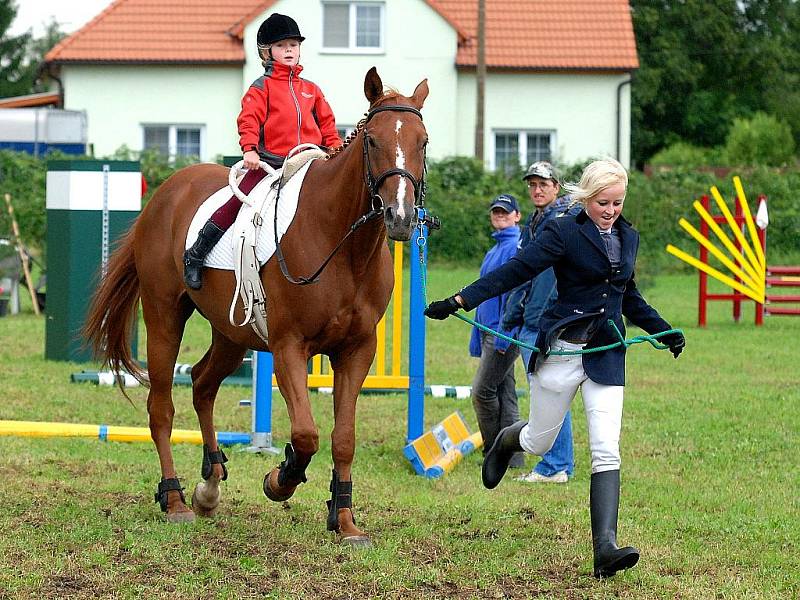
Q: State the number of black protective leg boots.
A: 4